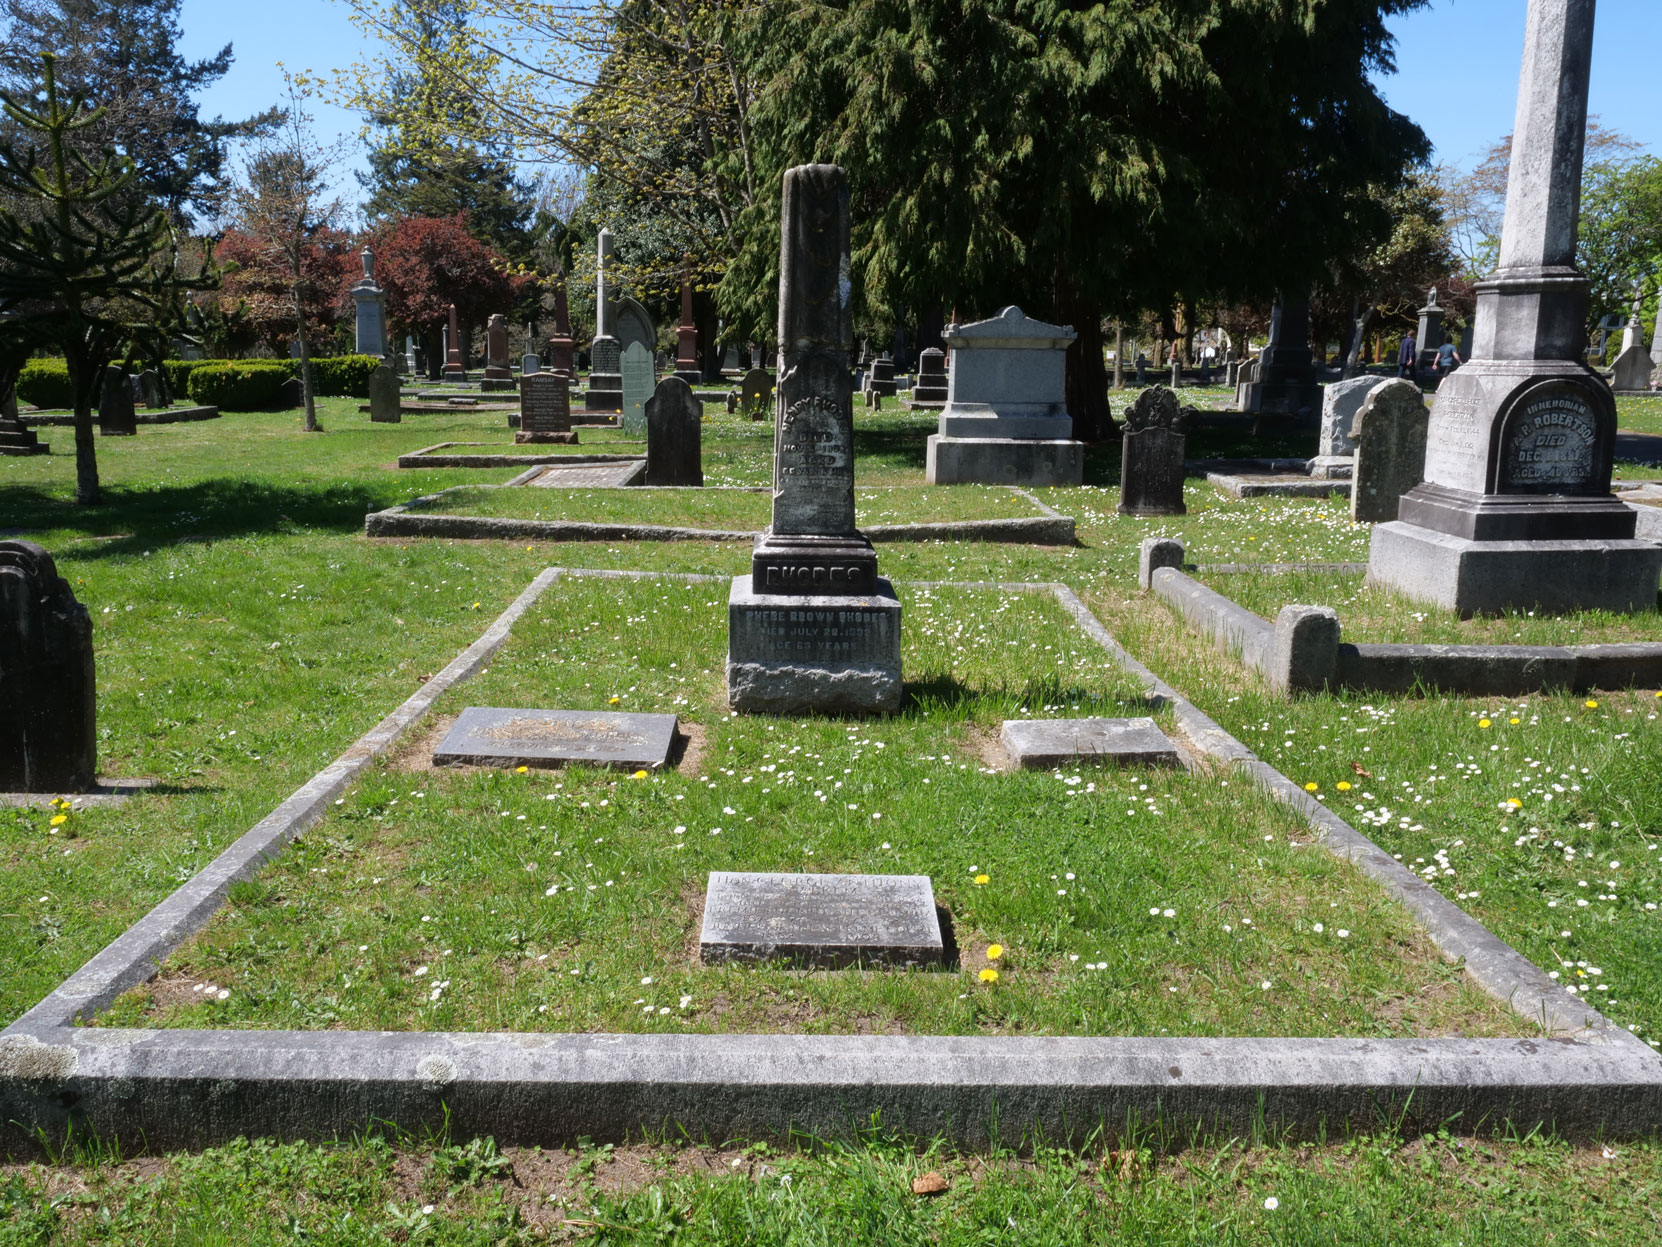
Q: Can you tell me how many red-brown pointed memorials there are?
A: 3